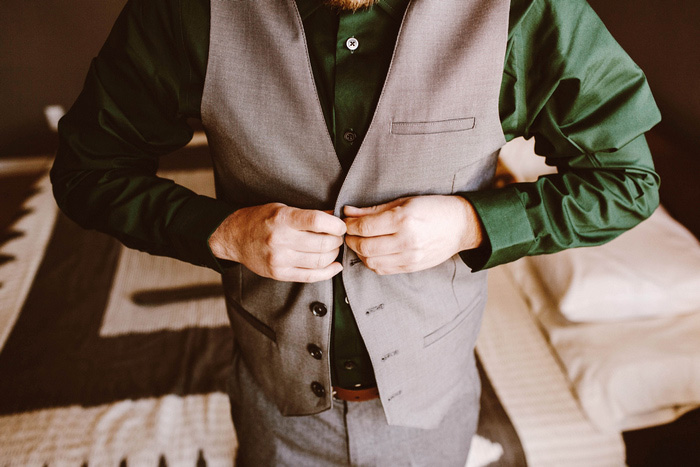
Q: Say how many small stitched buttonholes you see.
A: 4